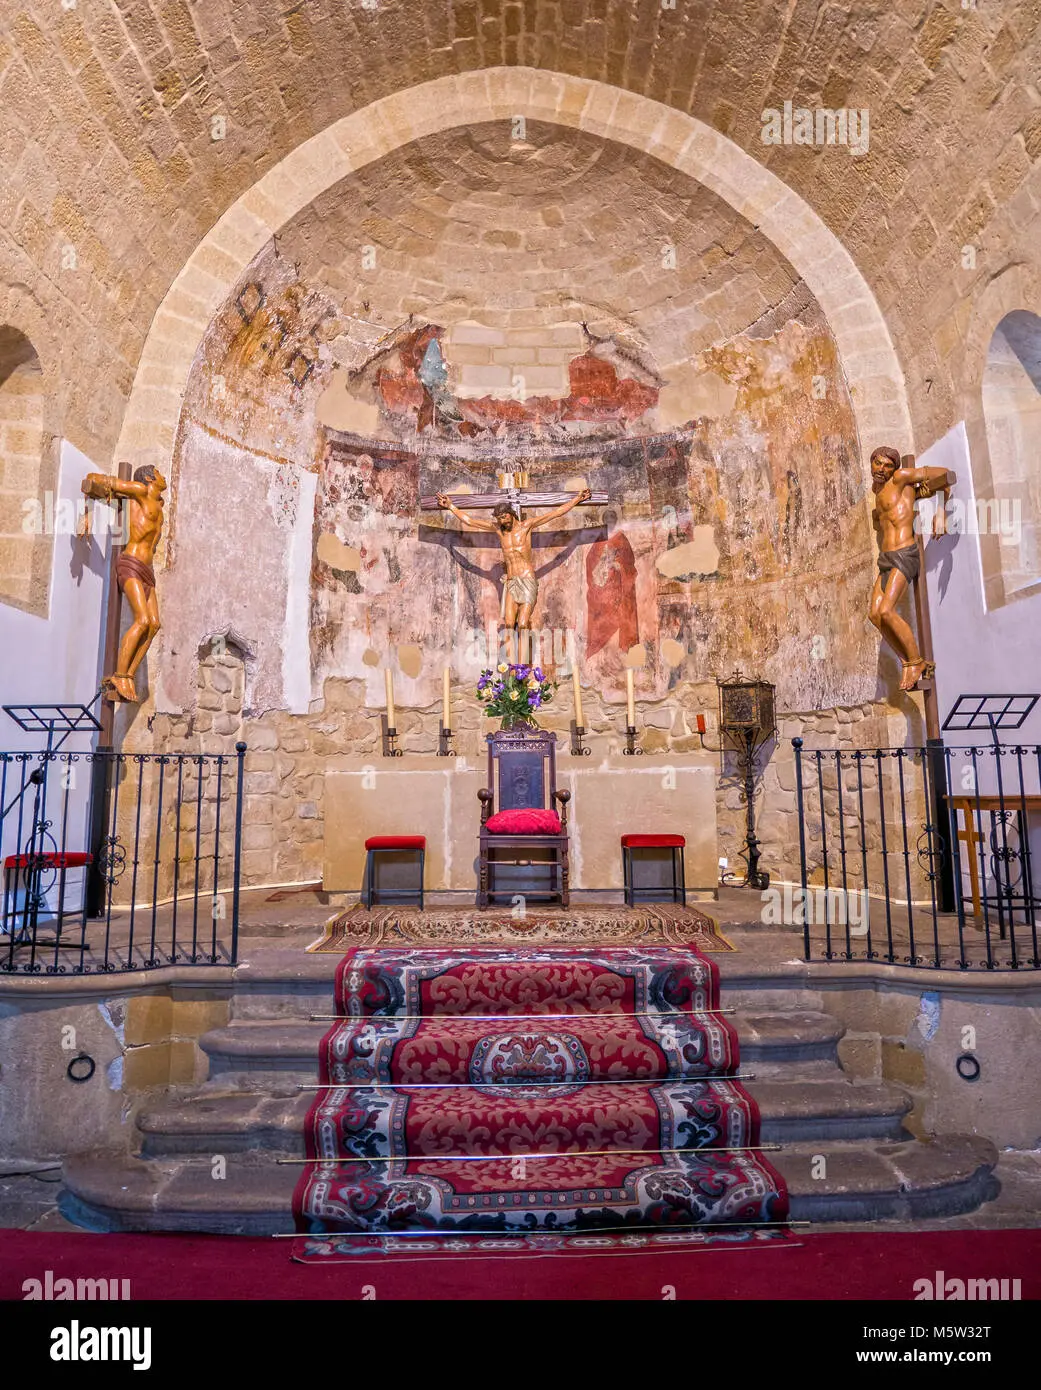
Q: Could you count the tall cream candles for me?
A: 4